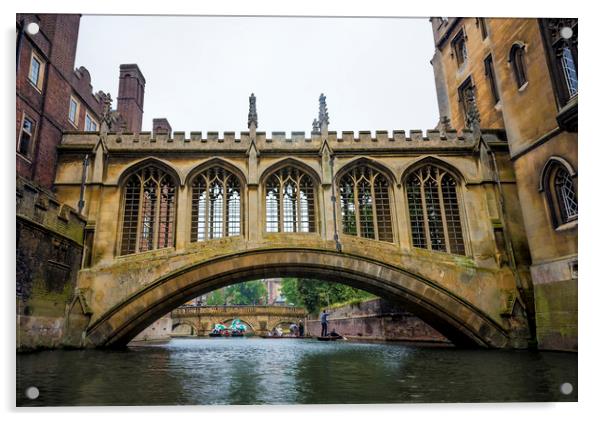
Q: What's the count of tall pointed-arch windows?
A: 5